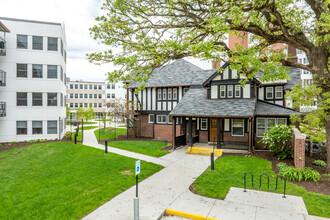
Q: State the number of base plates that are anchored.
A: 2